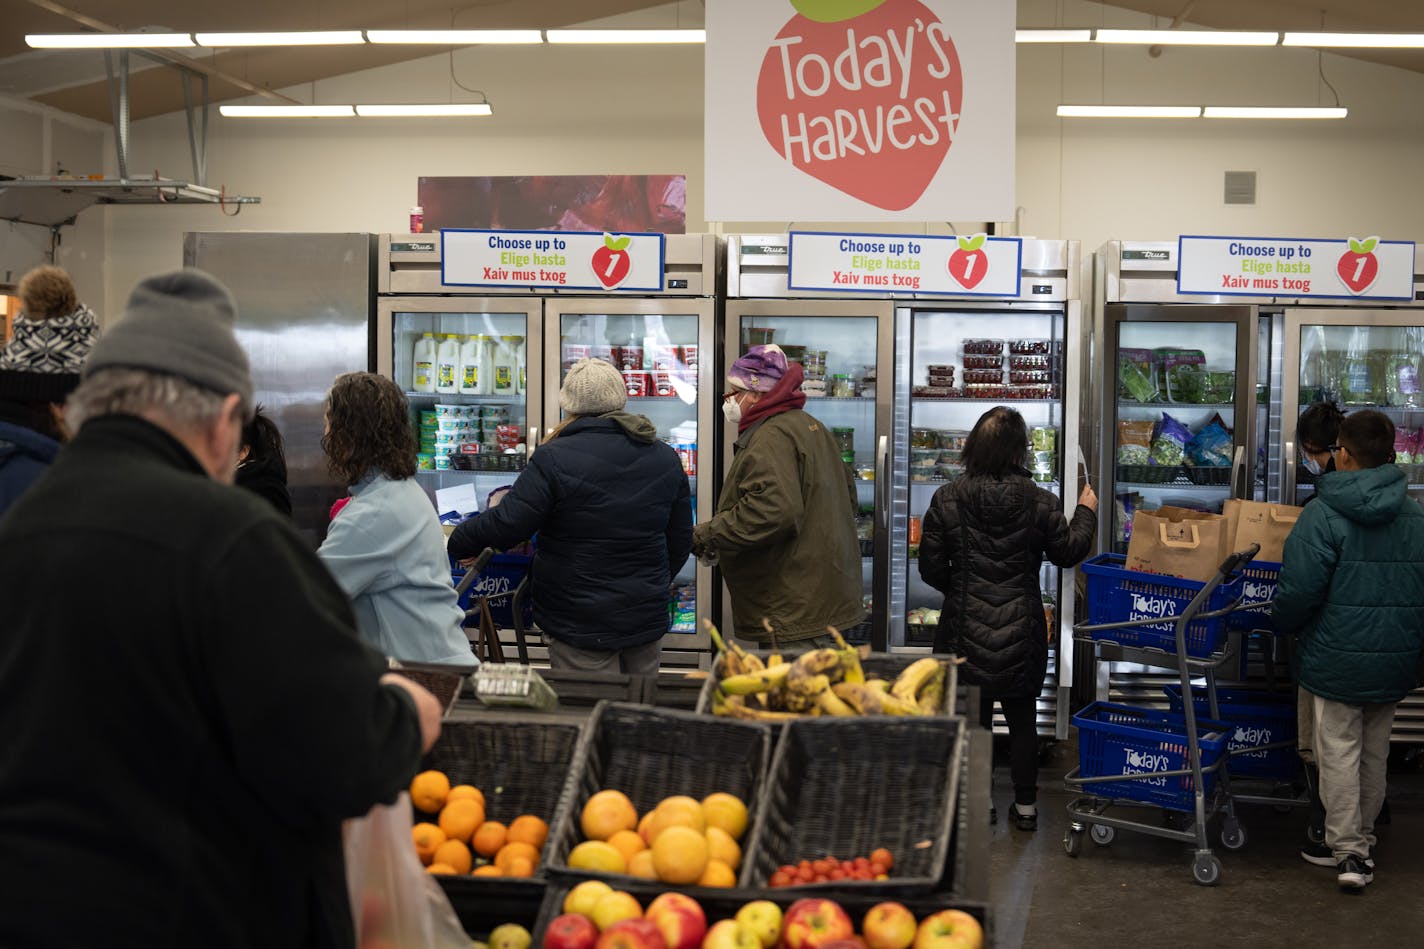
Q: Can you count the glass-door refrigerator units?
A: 3